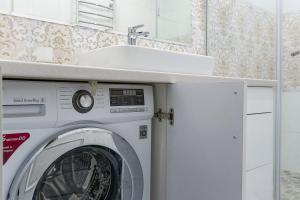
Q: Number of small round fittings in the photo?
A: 2